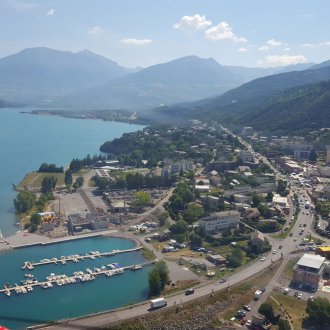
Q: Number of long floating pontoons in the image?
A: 2